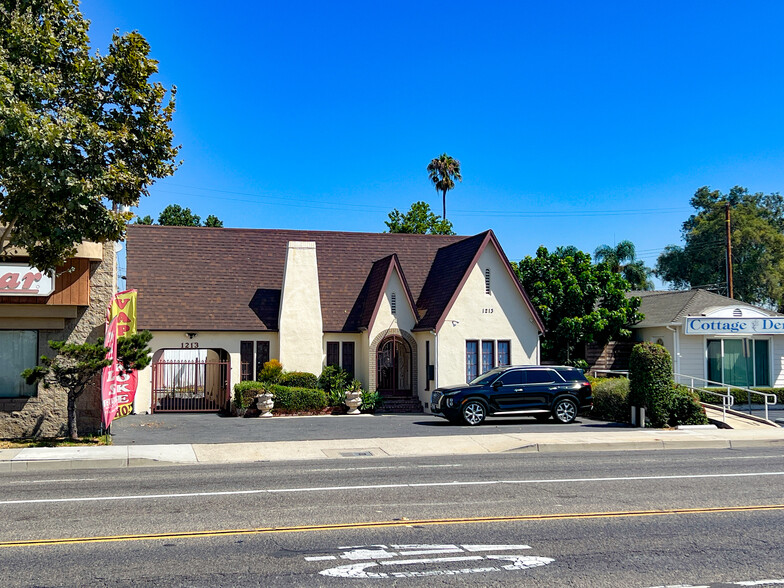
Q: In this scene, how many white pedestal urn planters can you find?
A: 2